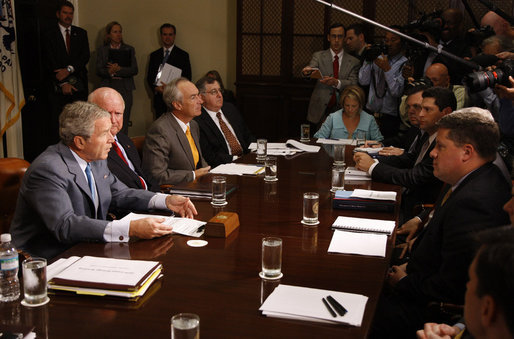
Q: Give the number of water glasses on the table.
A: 11